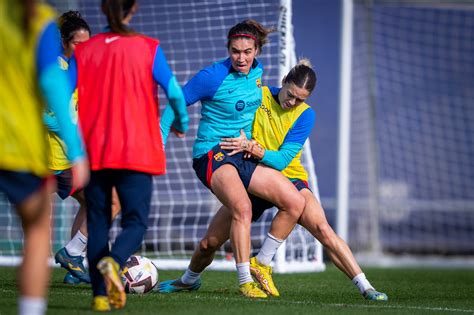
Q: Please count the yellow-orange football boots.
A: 4